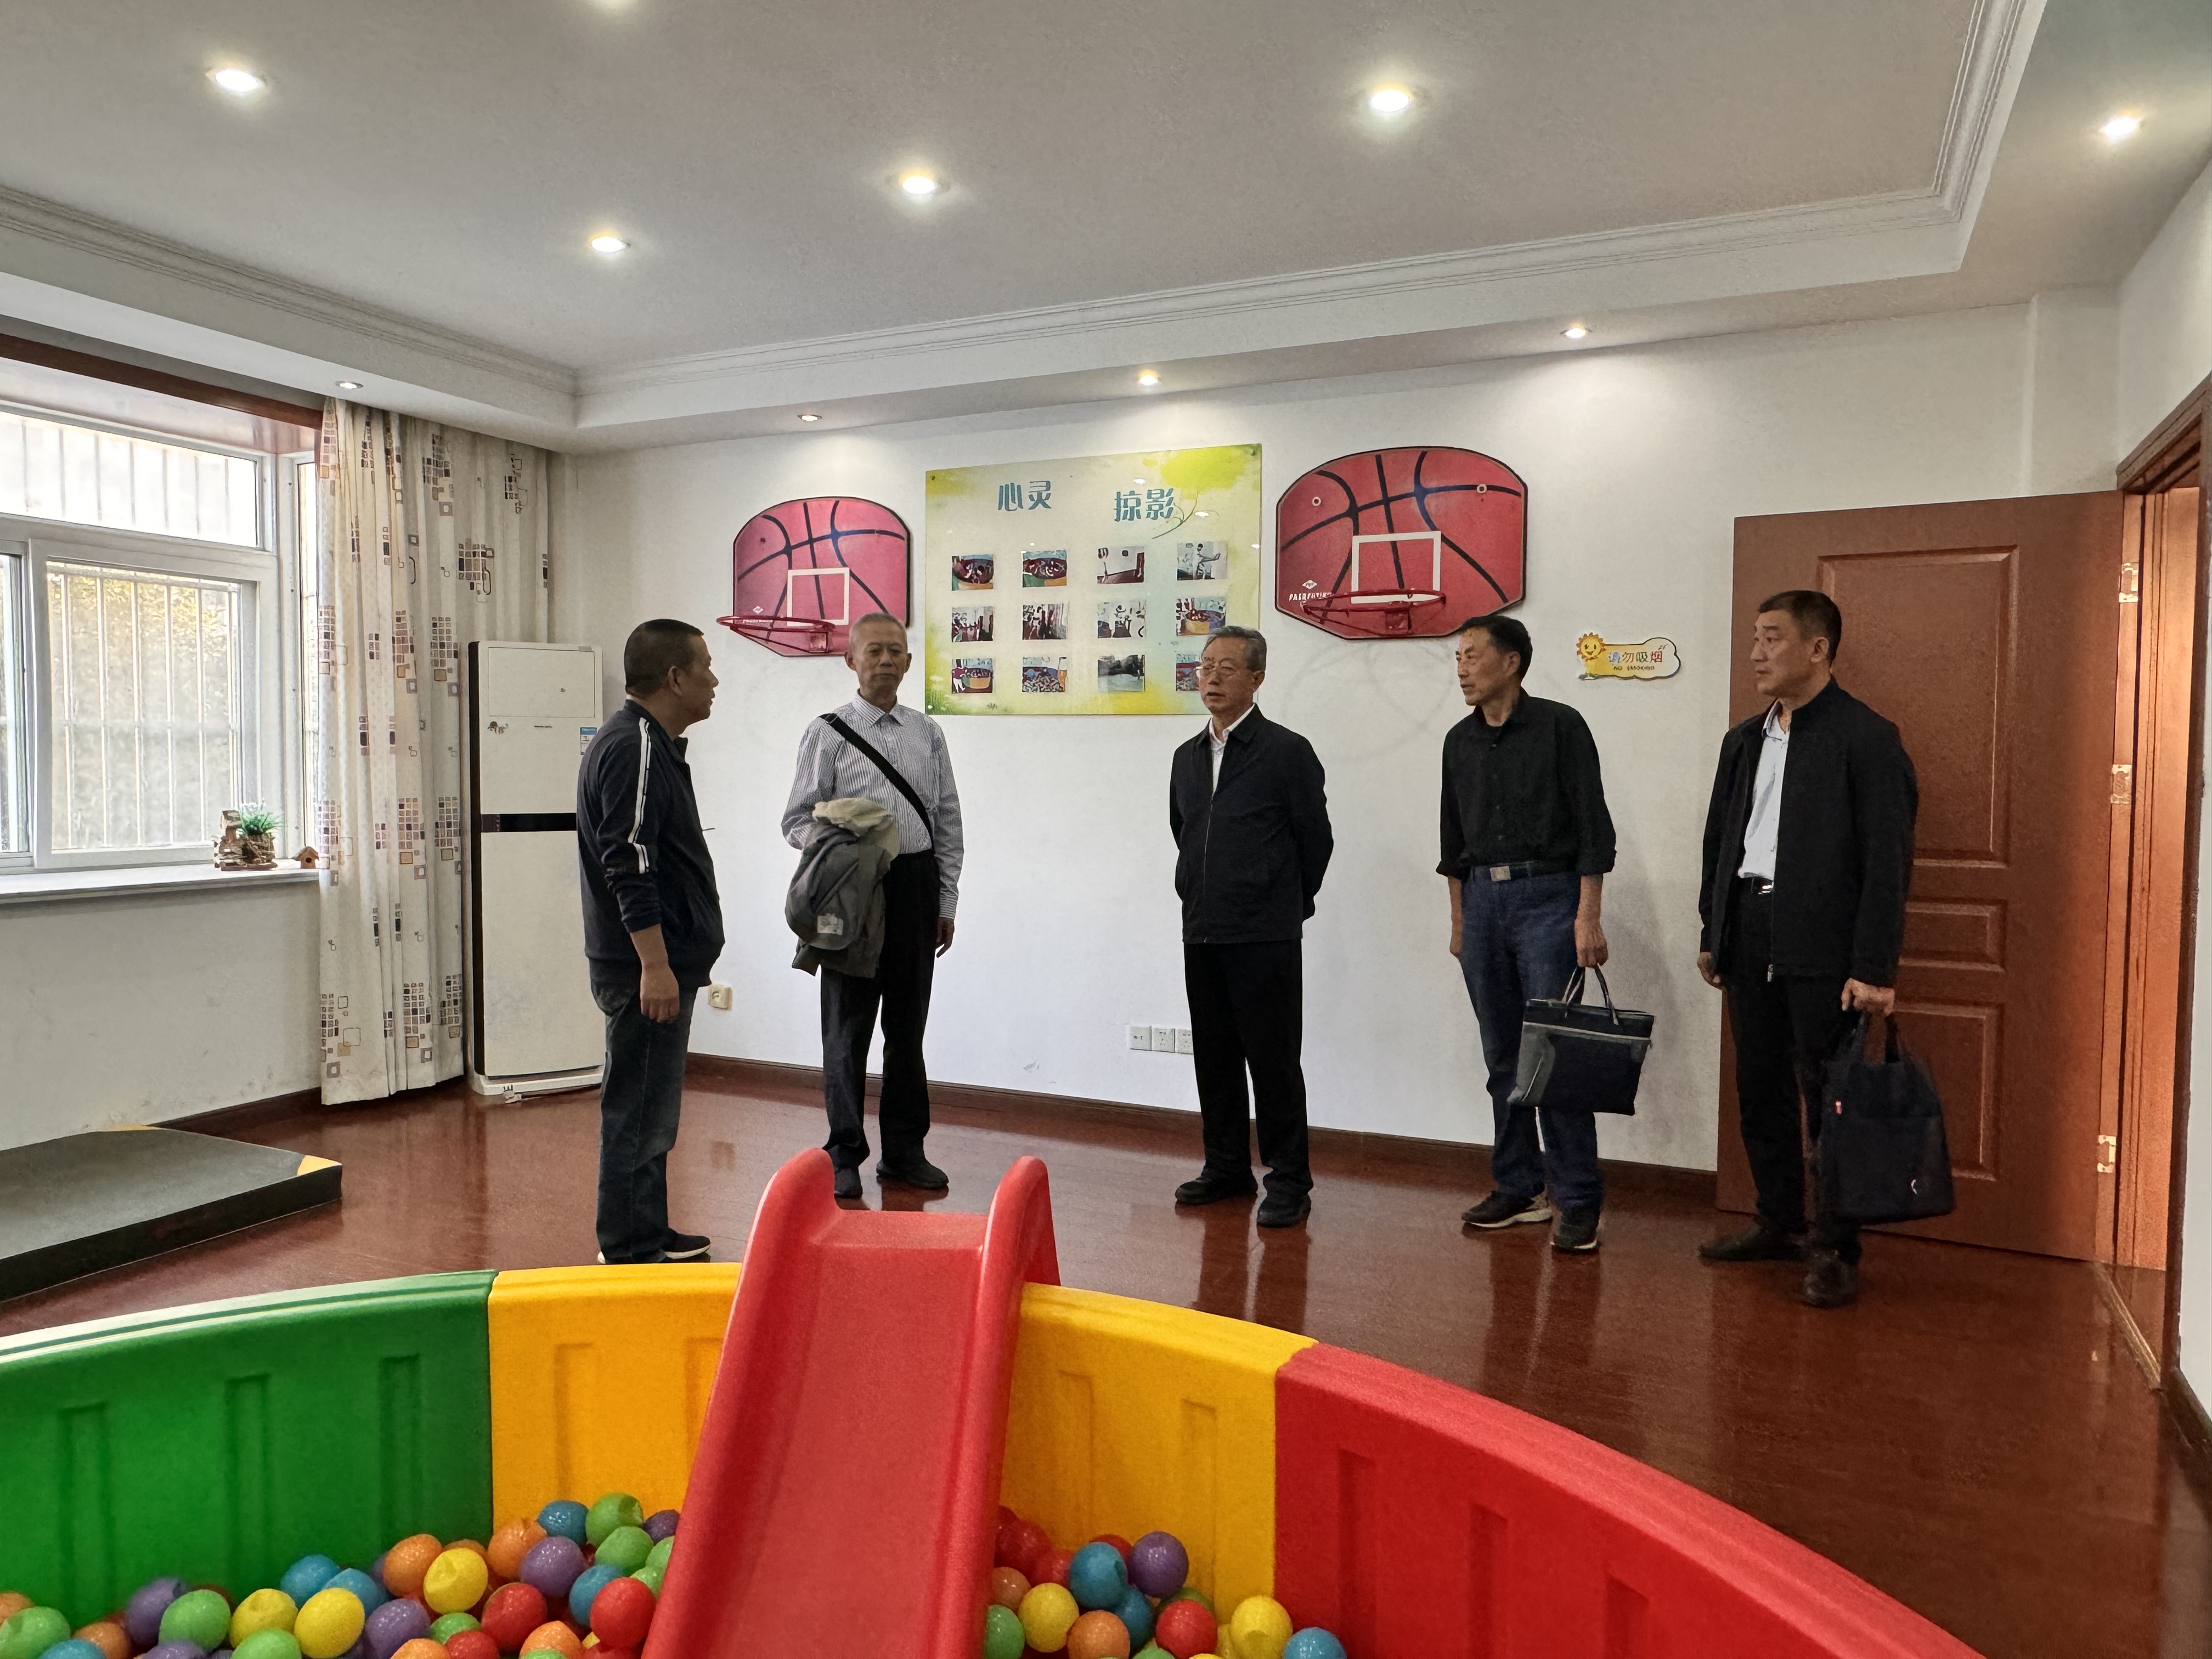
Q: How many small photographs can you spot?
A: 12